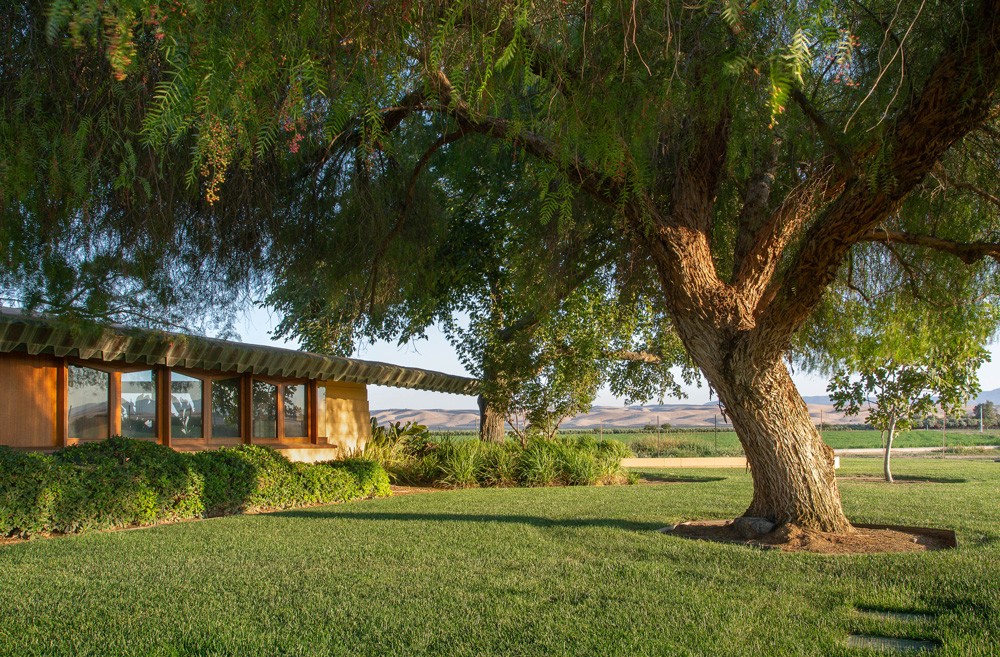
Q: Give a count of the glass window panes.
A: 6